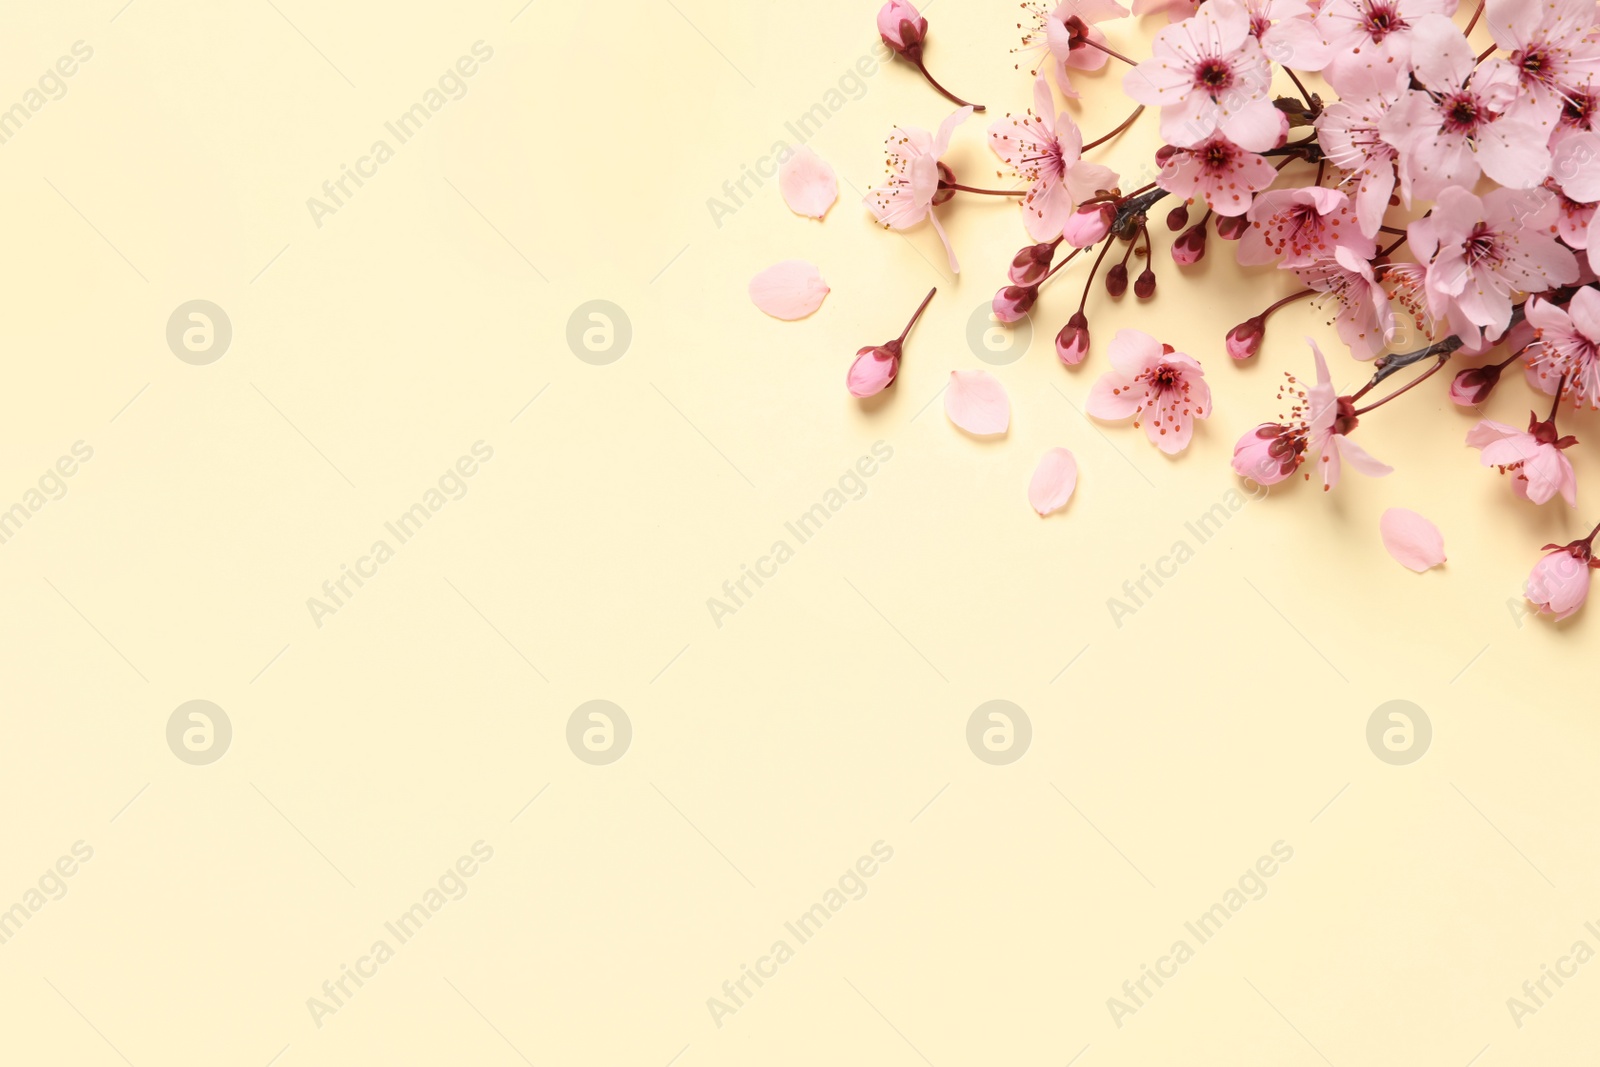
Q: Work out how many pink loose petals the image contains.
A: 5